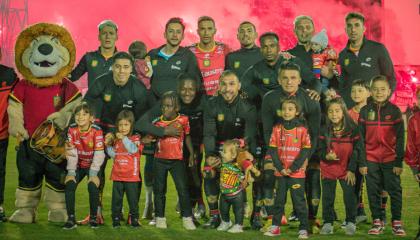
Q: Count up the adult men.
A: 11